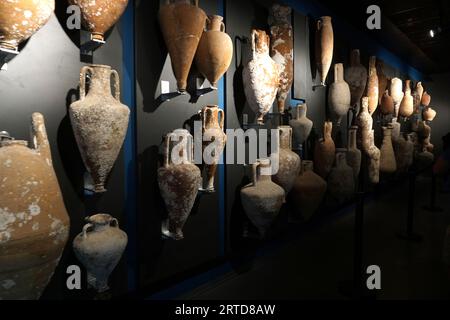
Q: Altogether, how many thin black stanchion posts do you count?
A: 3